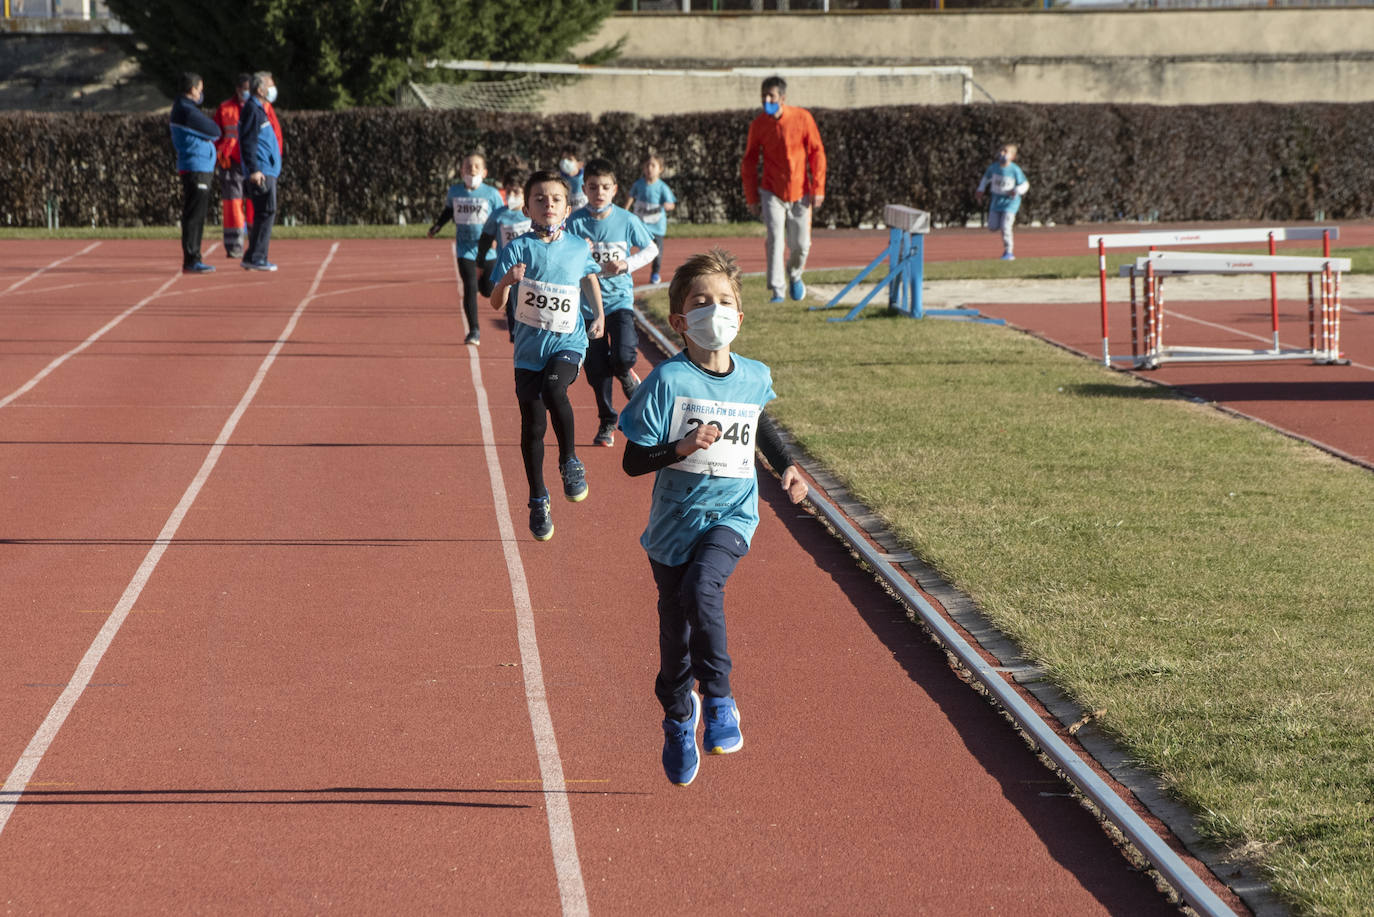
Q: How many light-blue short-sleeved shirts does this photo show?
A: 8